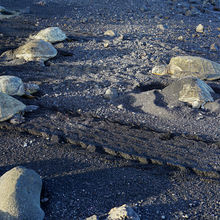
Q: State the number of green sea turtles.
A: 6